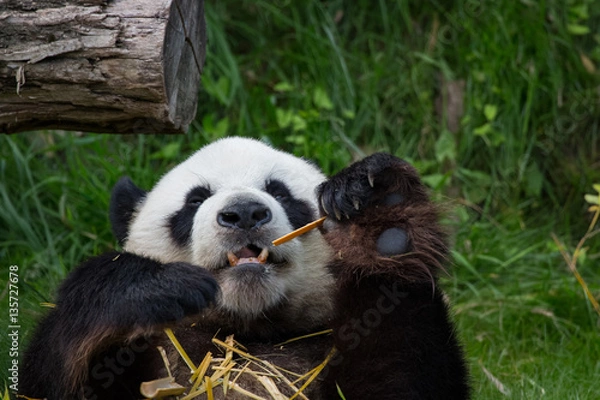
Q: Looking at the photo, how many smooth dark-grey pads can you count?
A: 2